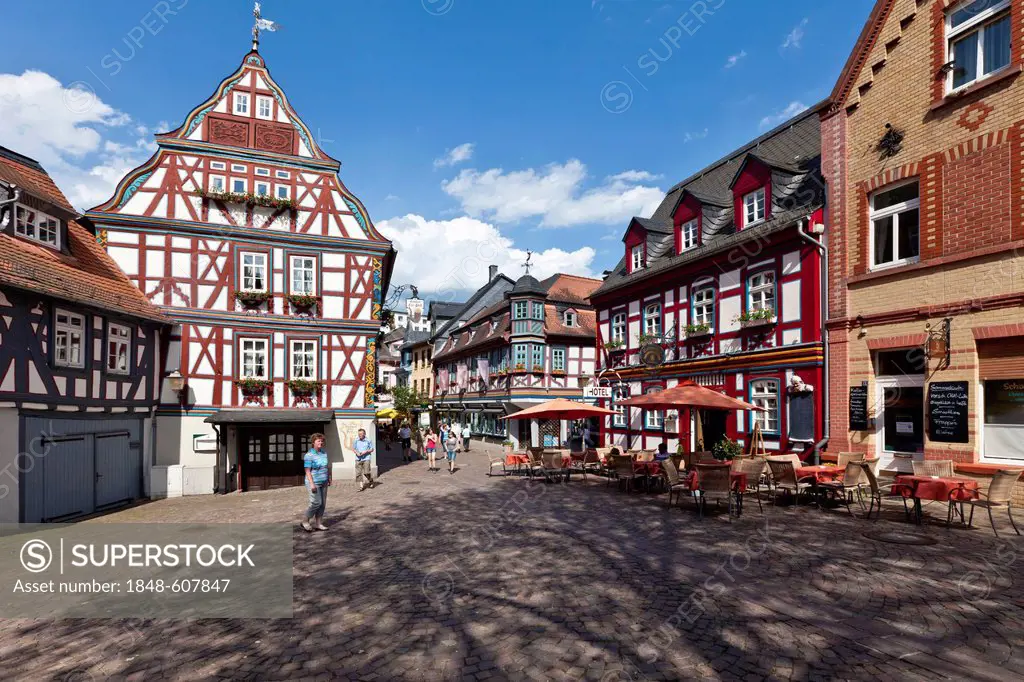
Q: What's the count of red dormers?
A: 3